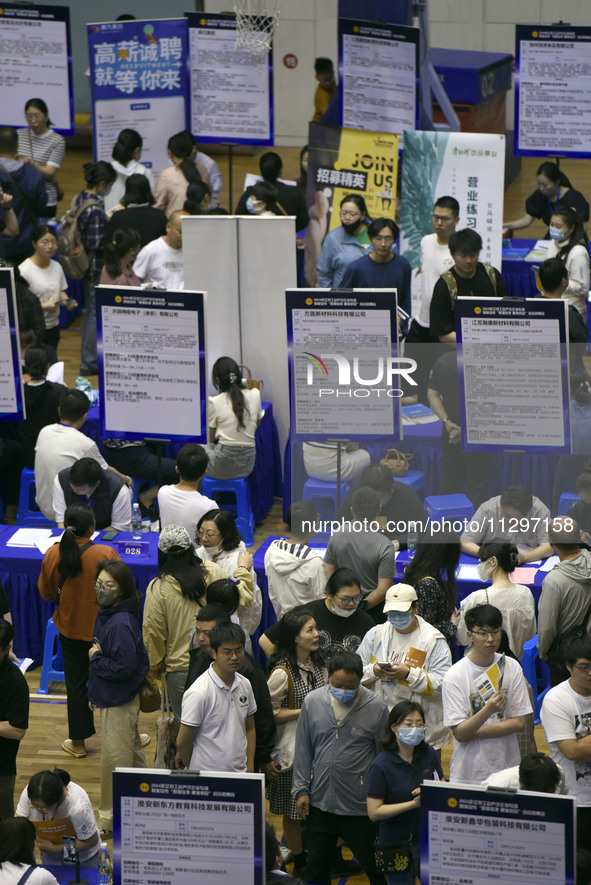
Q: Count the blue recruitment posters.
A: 11